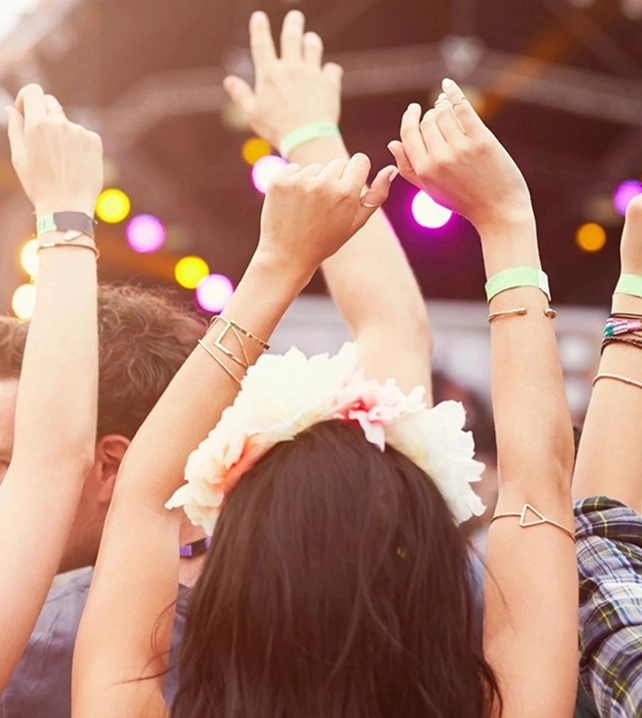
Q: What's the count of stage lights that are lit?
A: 11